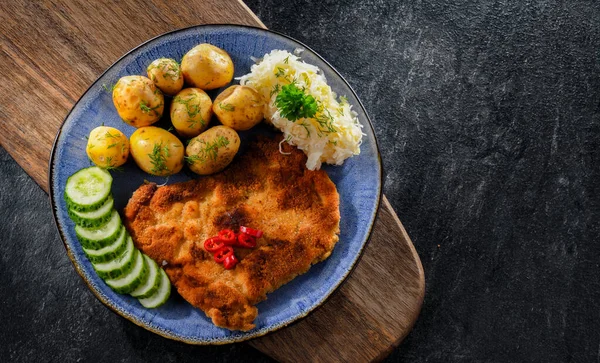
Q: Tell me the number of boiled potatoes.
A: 8